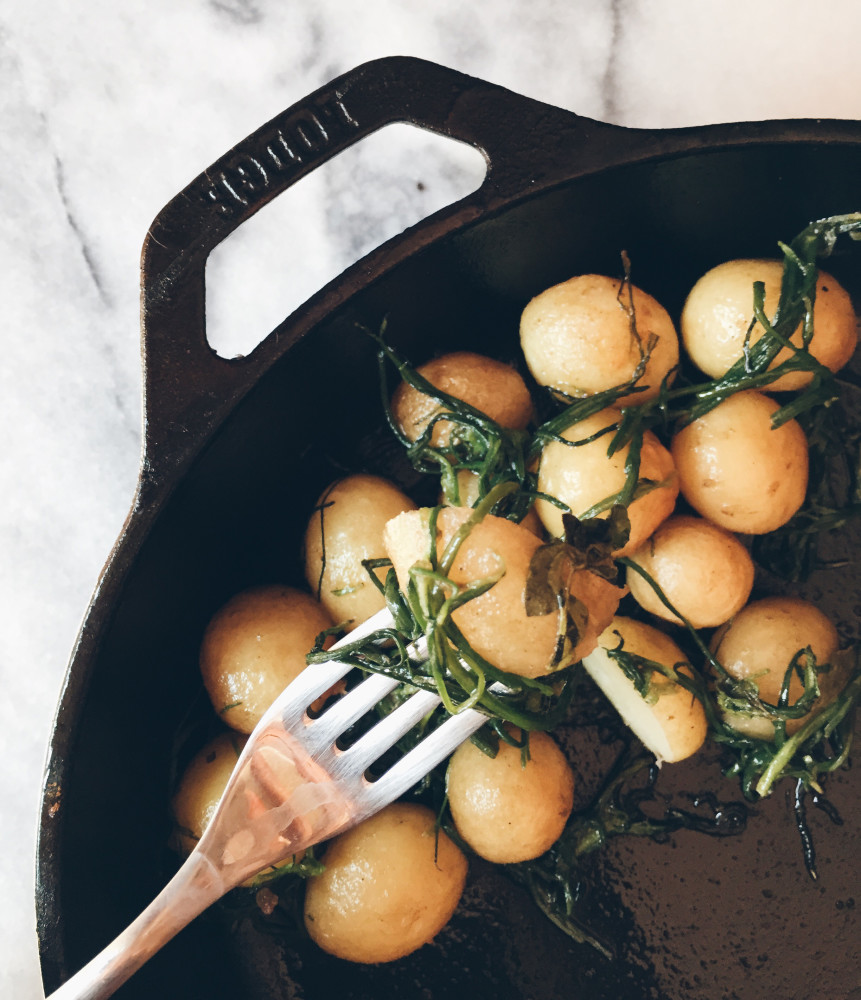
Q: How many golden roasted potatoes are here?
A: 15